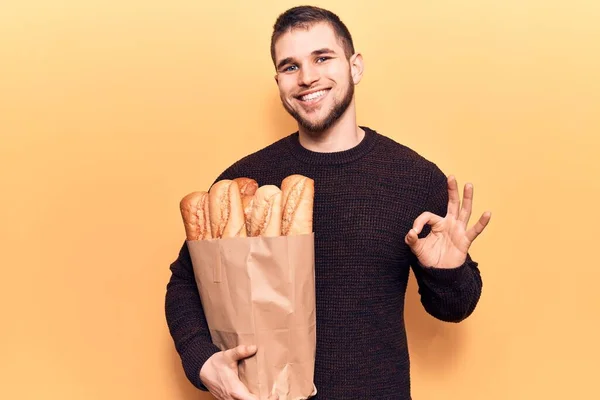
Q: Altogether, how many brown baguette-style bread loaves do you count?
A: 5